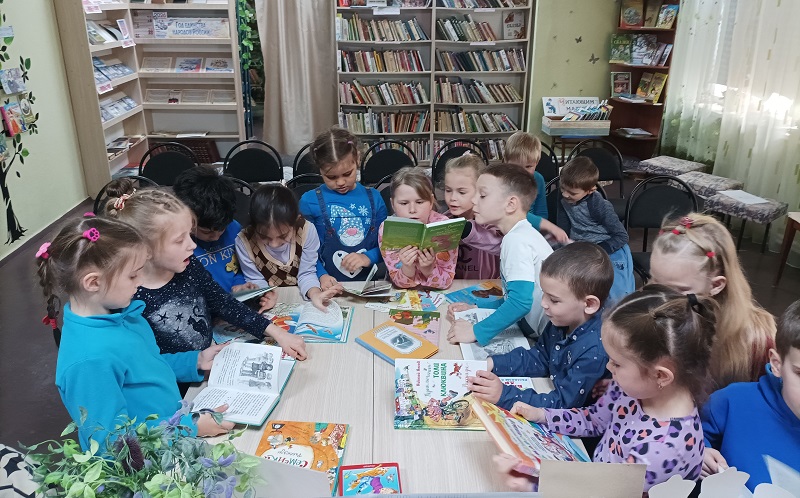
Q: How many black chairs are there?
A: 13